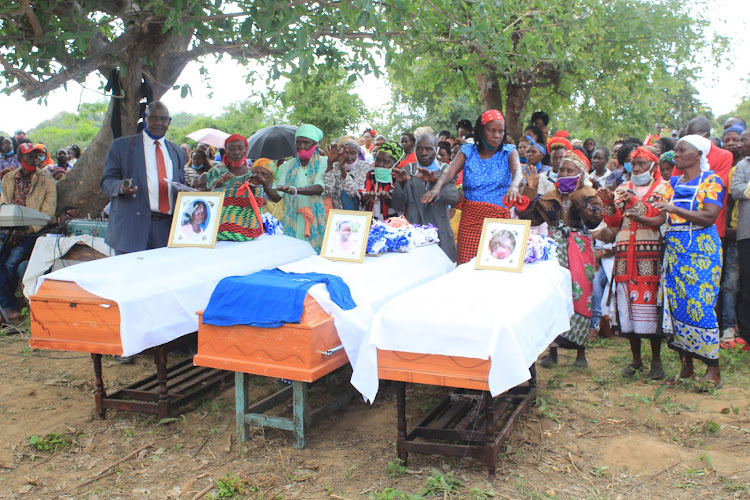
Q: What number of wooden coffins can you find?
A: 3